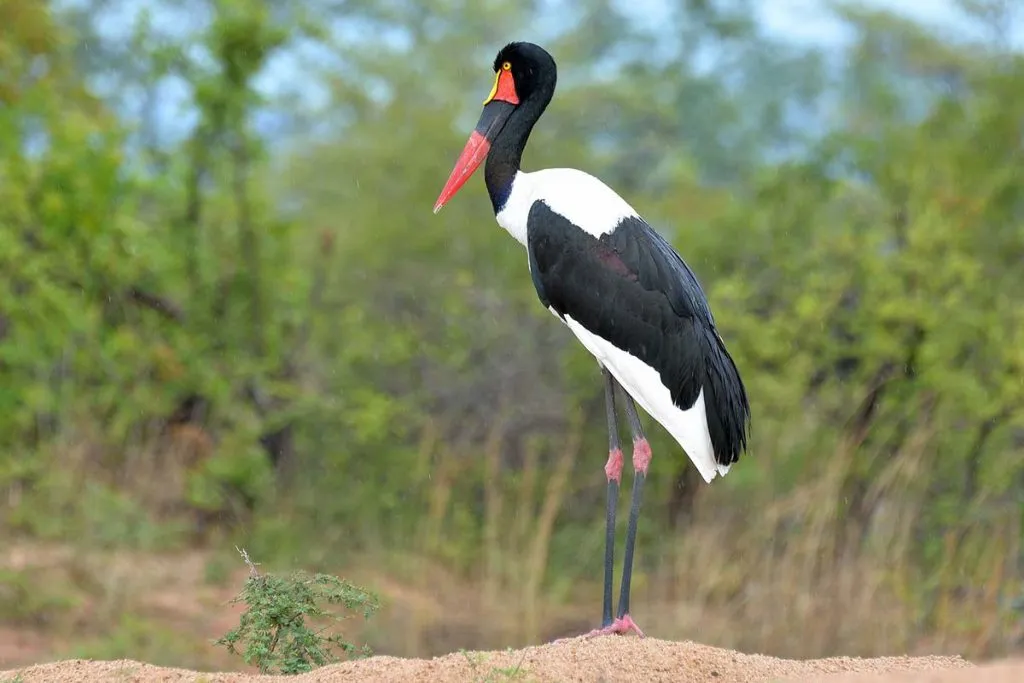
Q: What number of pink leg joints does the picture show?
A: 2